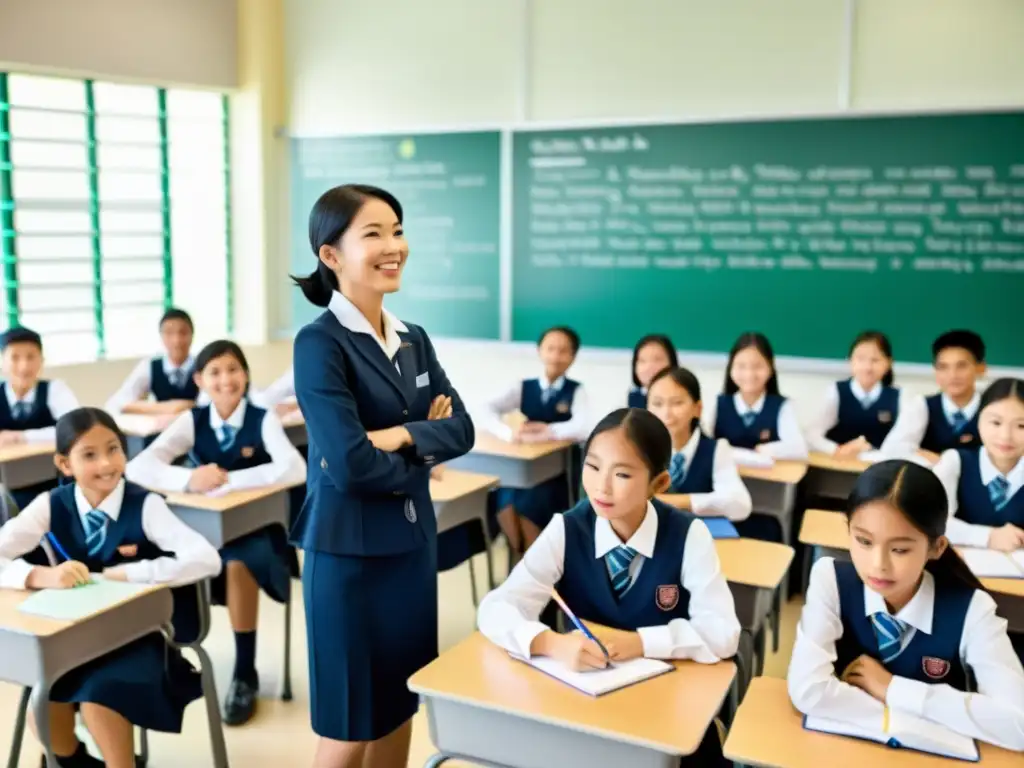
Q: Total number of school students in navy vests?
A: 13